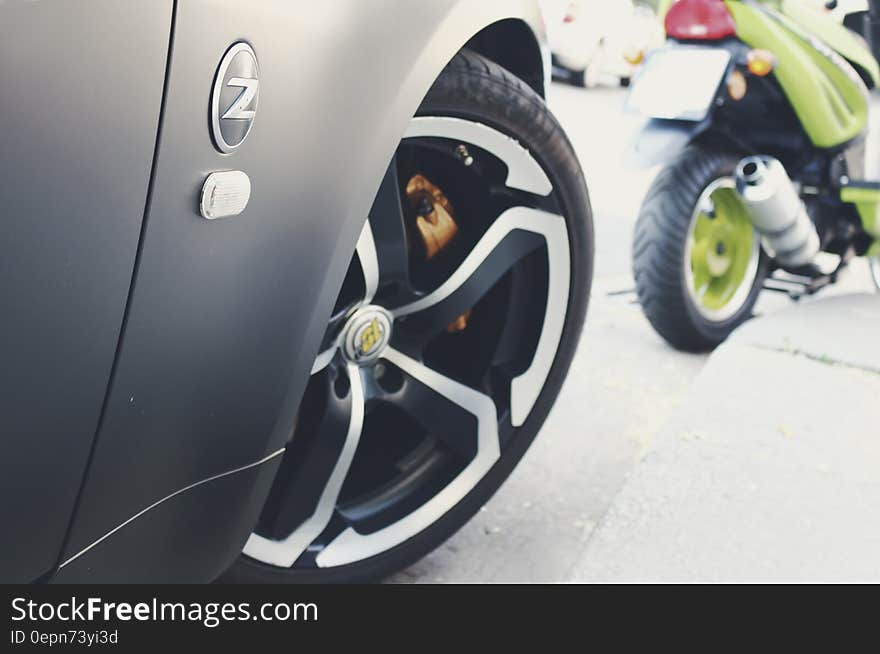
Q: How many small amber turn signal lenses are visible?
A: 2